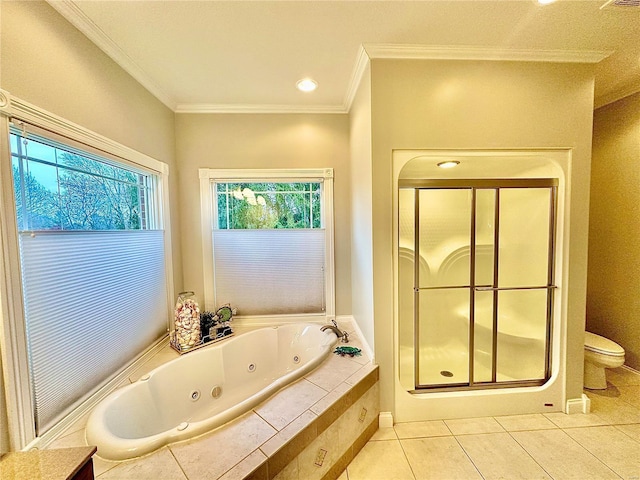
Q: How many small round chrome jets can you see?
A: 3